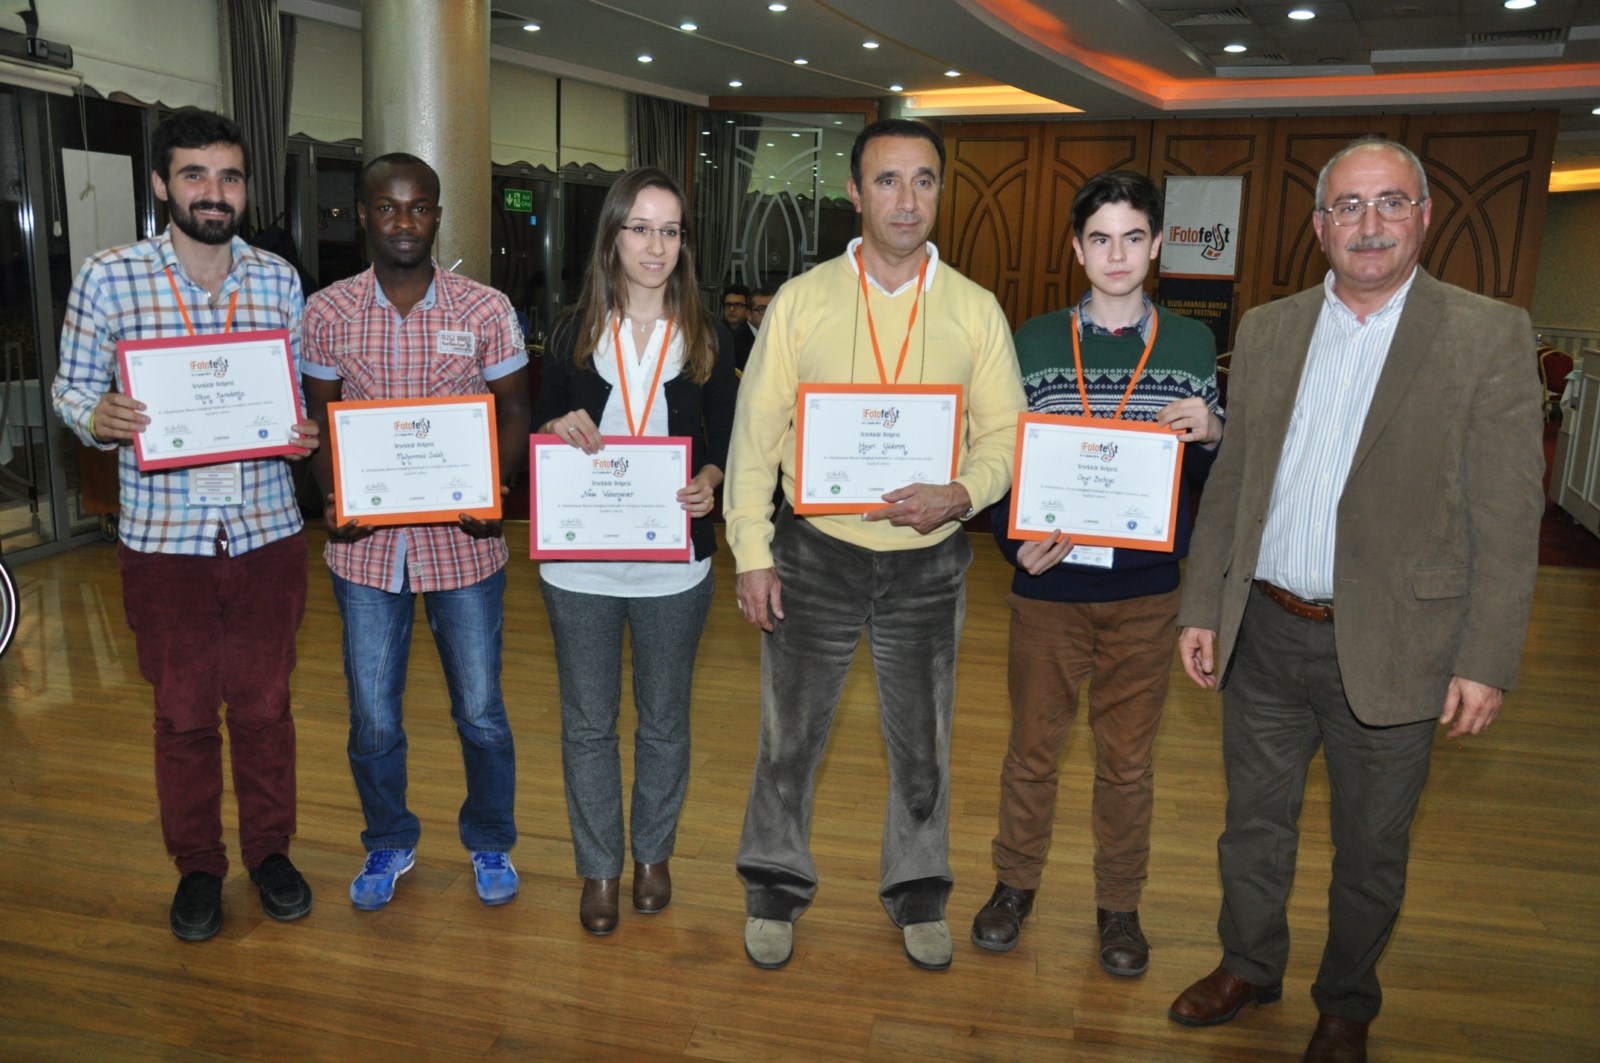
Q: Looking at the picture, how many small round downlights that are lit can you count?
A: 13